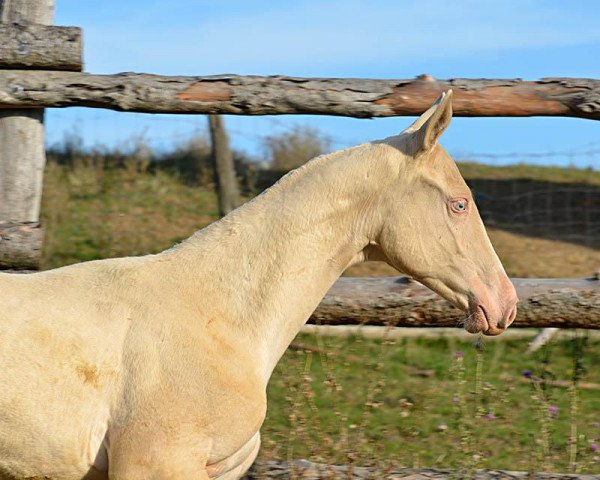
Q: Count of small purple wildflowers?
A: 5